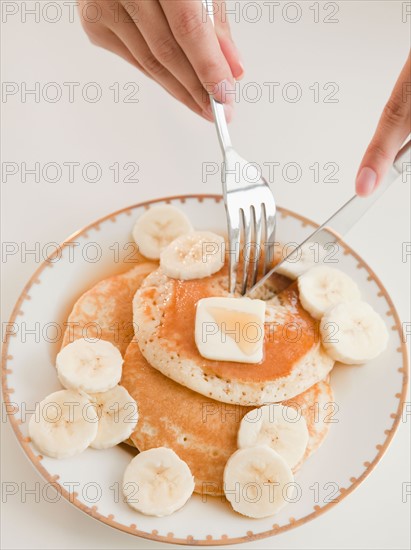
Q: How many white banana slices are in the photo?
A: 10